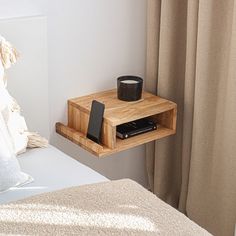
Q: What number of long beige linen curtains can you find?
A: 1